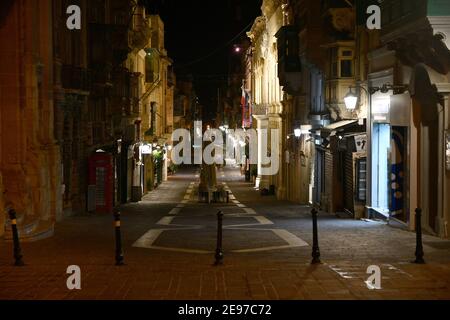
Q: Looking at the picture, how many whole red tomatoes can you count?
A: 0